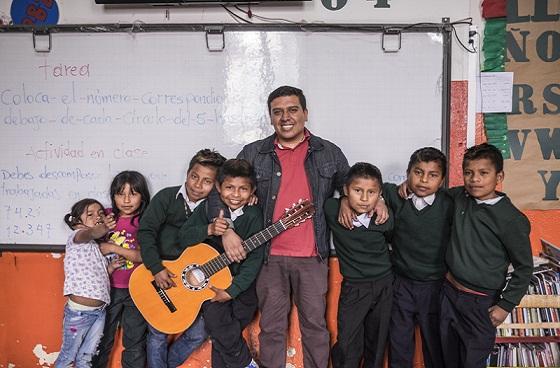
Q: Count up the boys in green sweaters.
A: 5